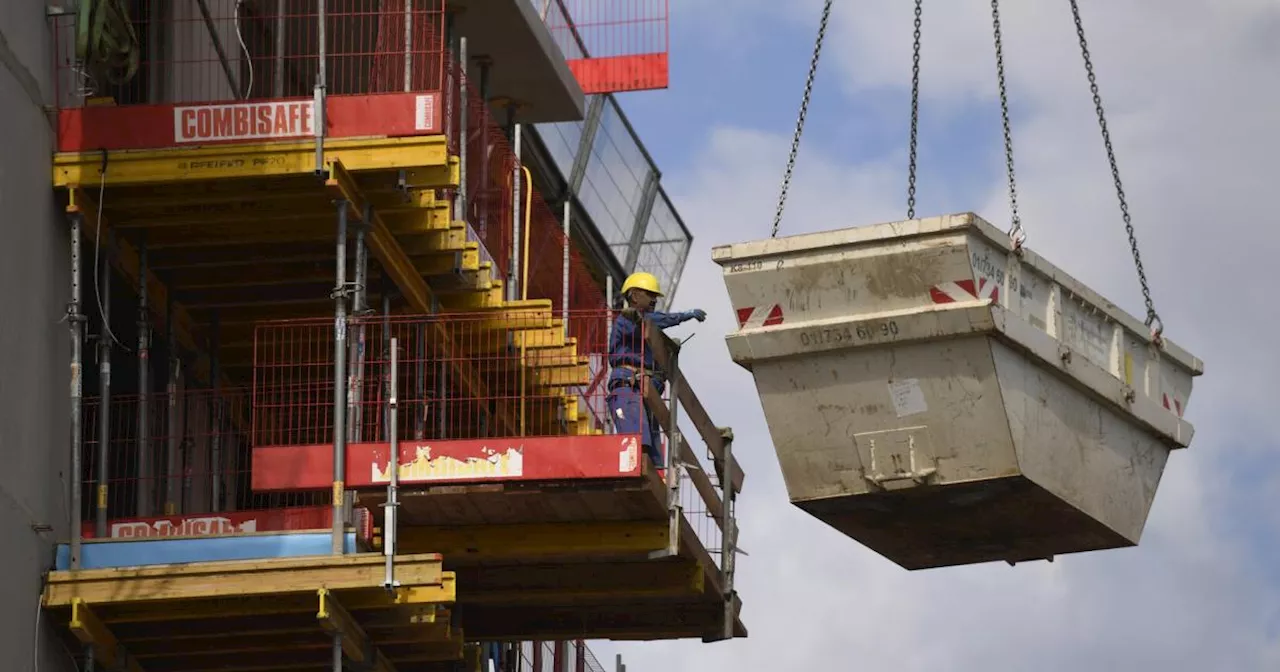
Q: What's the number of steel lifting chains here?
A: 4